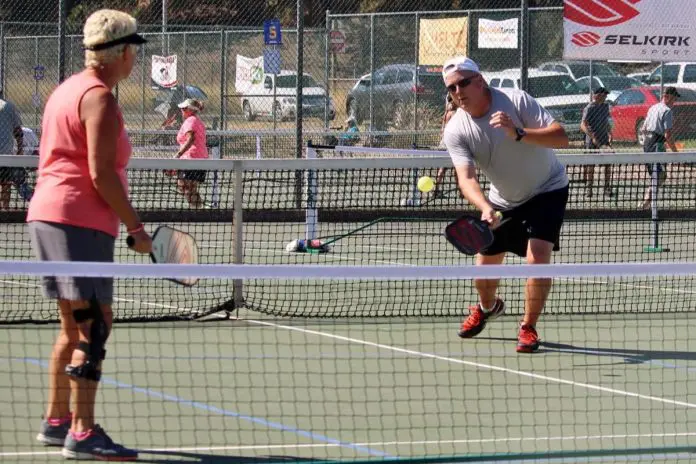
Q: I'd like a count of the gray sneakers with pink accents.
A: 2